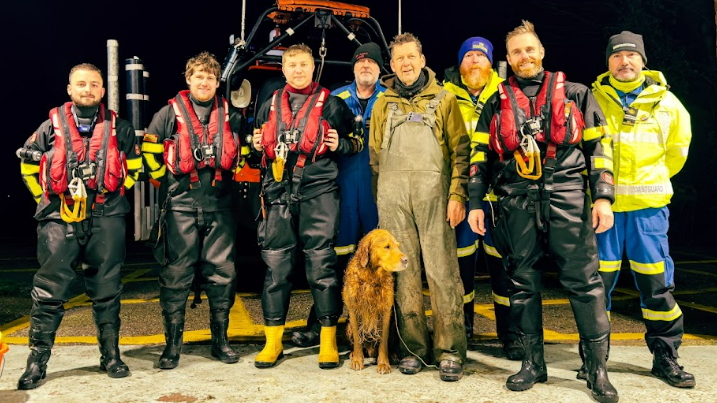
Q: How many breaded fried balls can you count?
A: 0